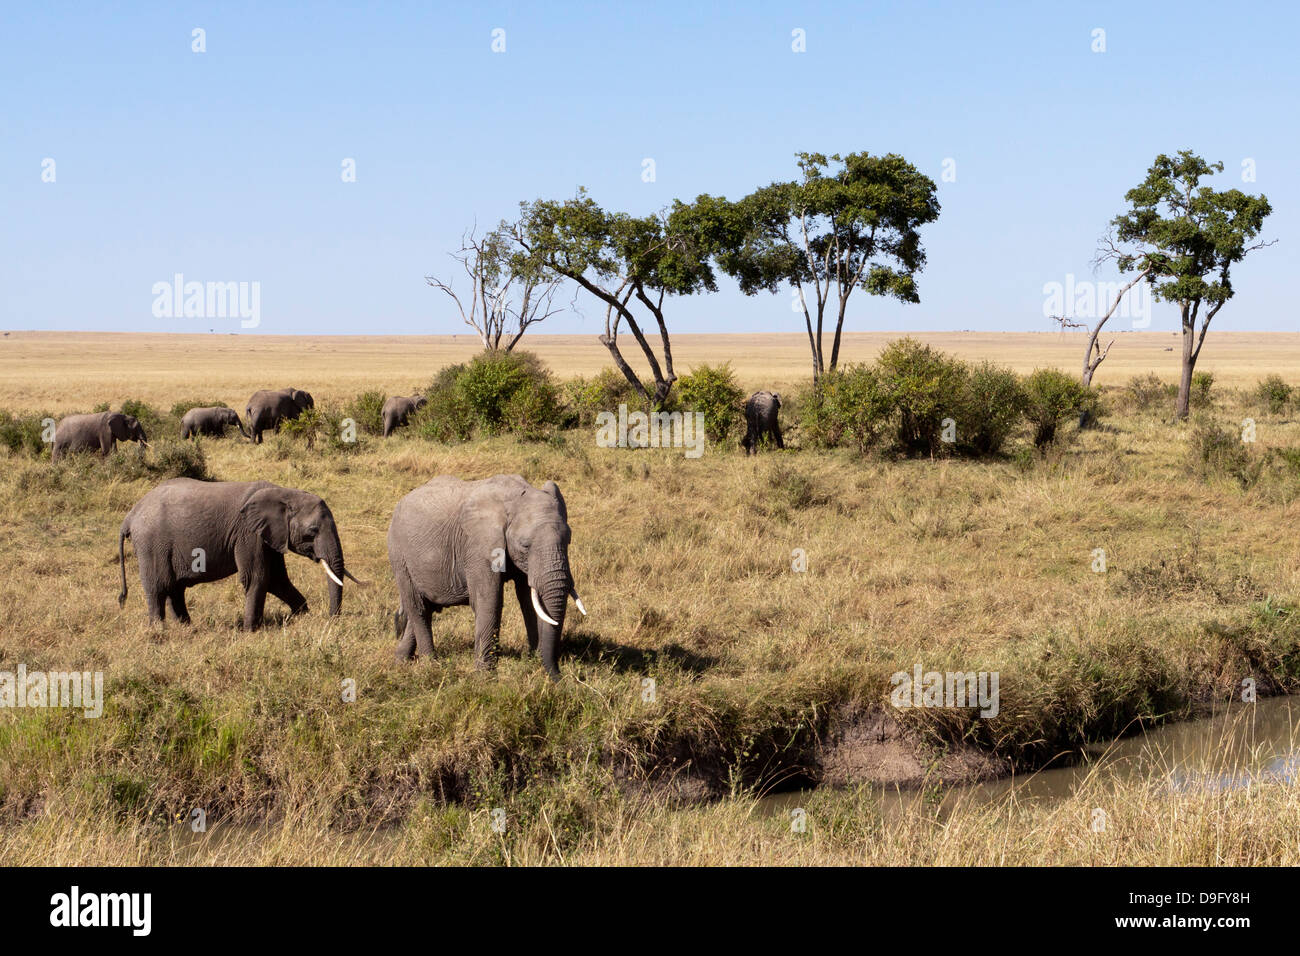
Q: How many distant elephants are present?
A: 5